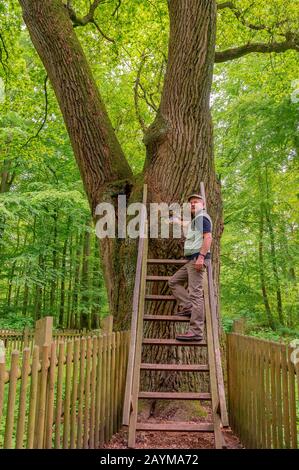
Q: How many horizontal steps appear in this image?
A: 8